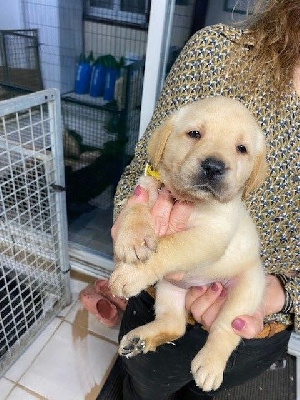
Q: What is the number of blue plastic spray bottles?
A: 3